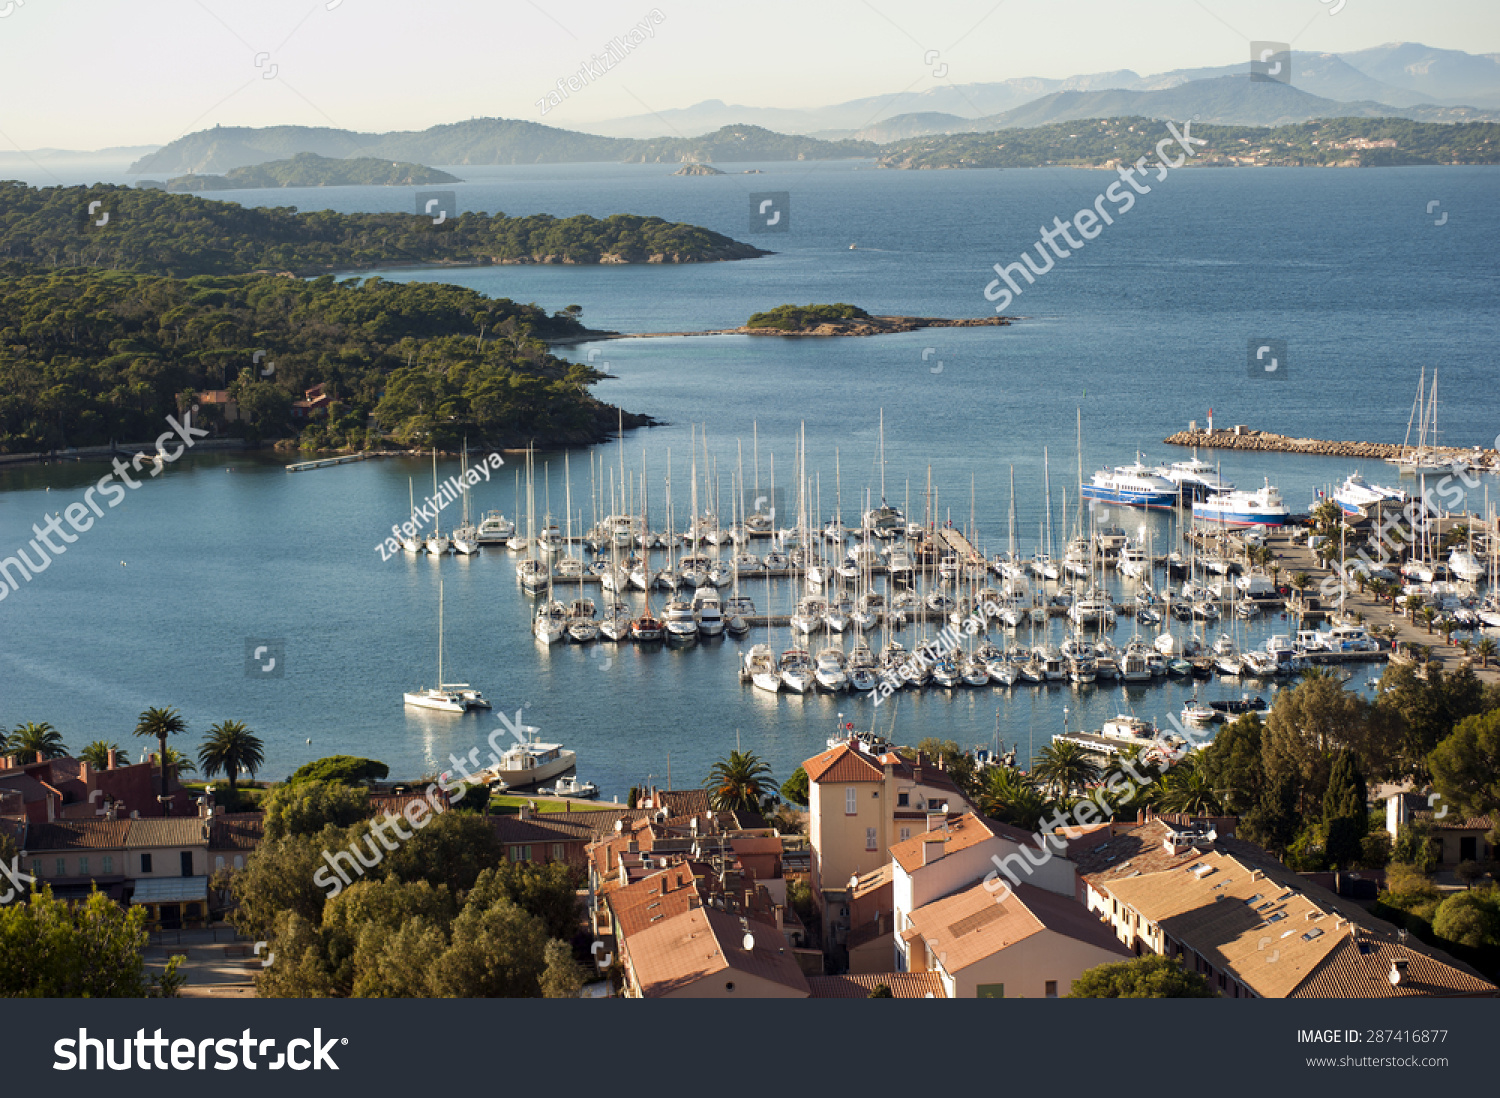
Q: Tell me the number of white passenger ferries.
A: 4